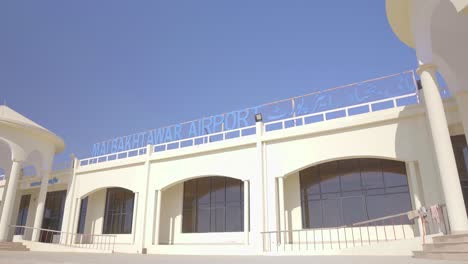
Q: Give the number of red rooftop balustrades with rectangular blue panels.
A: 0